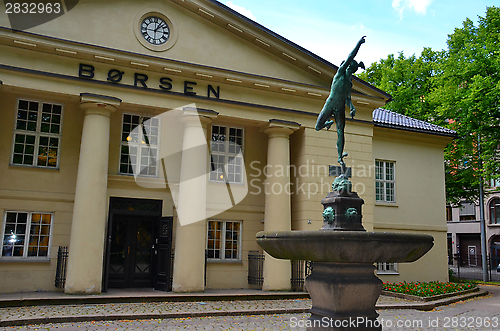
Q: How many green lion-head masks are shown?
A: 2